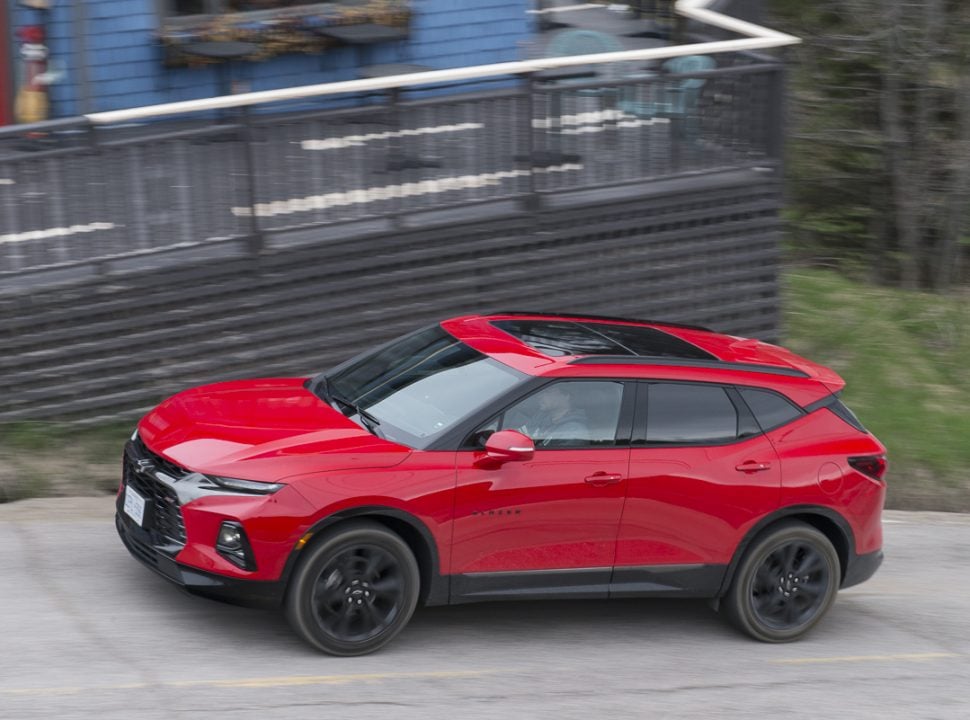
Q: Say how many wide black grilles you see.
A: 1